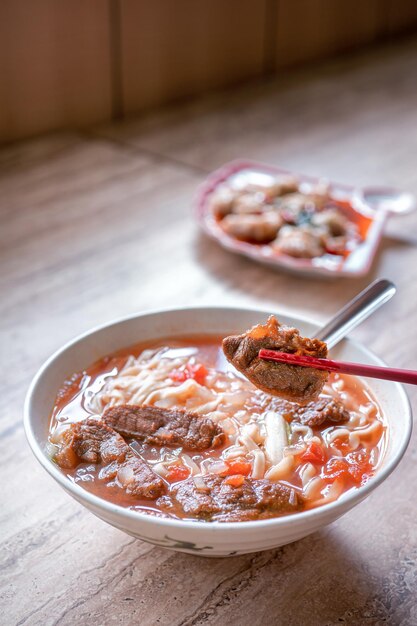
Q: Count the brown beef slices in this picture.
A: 5